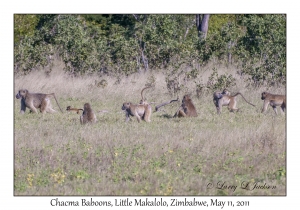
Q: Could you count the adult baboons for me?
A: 6